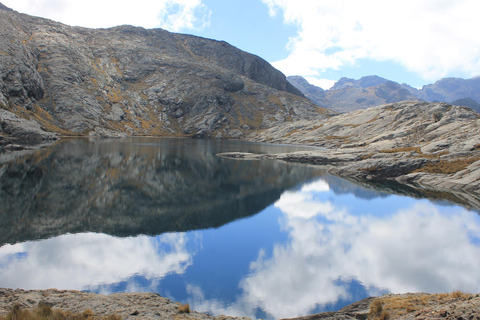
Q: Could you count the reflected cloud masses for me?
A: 2